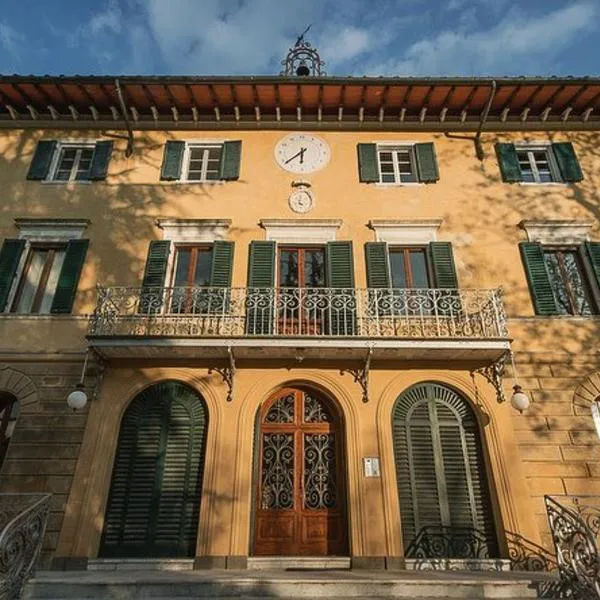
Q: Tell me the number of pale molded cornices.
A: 5